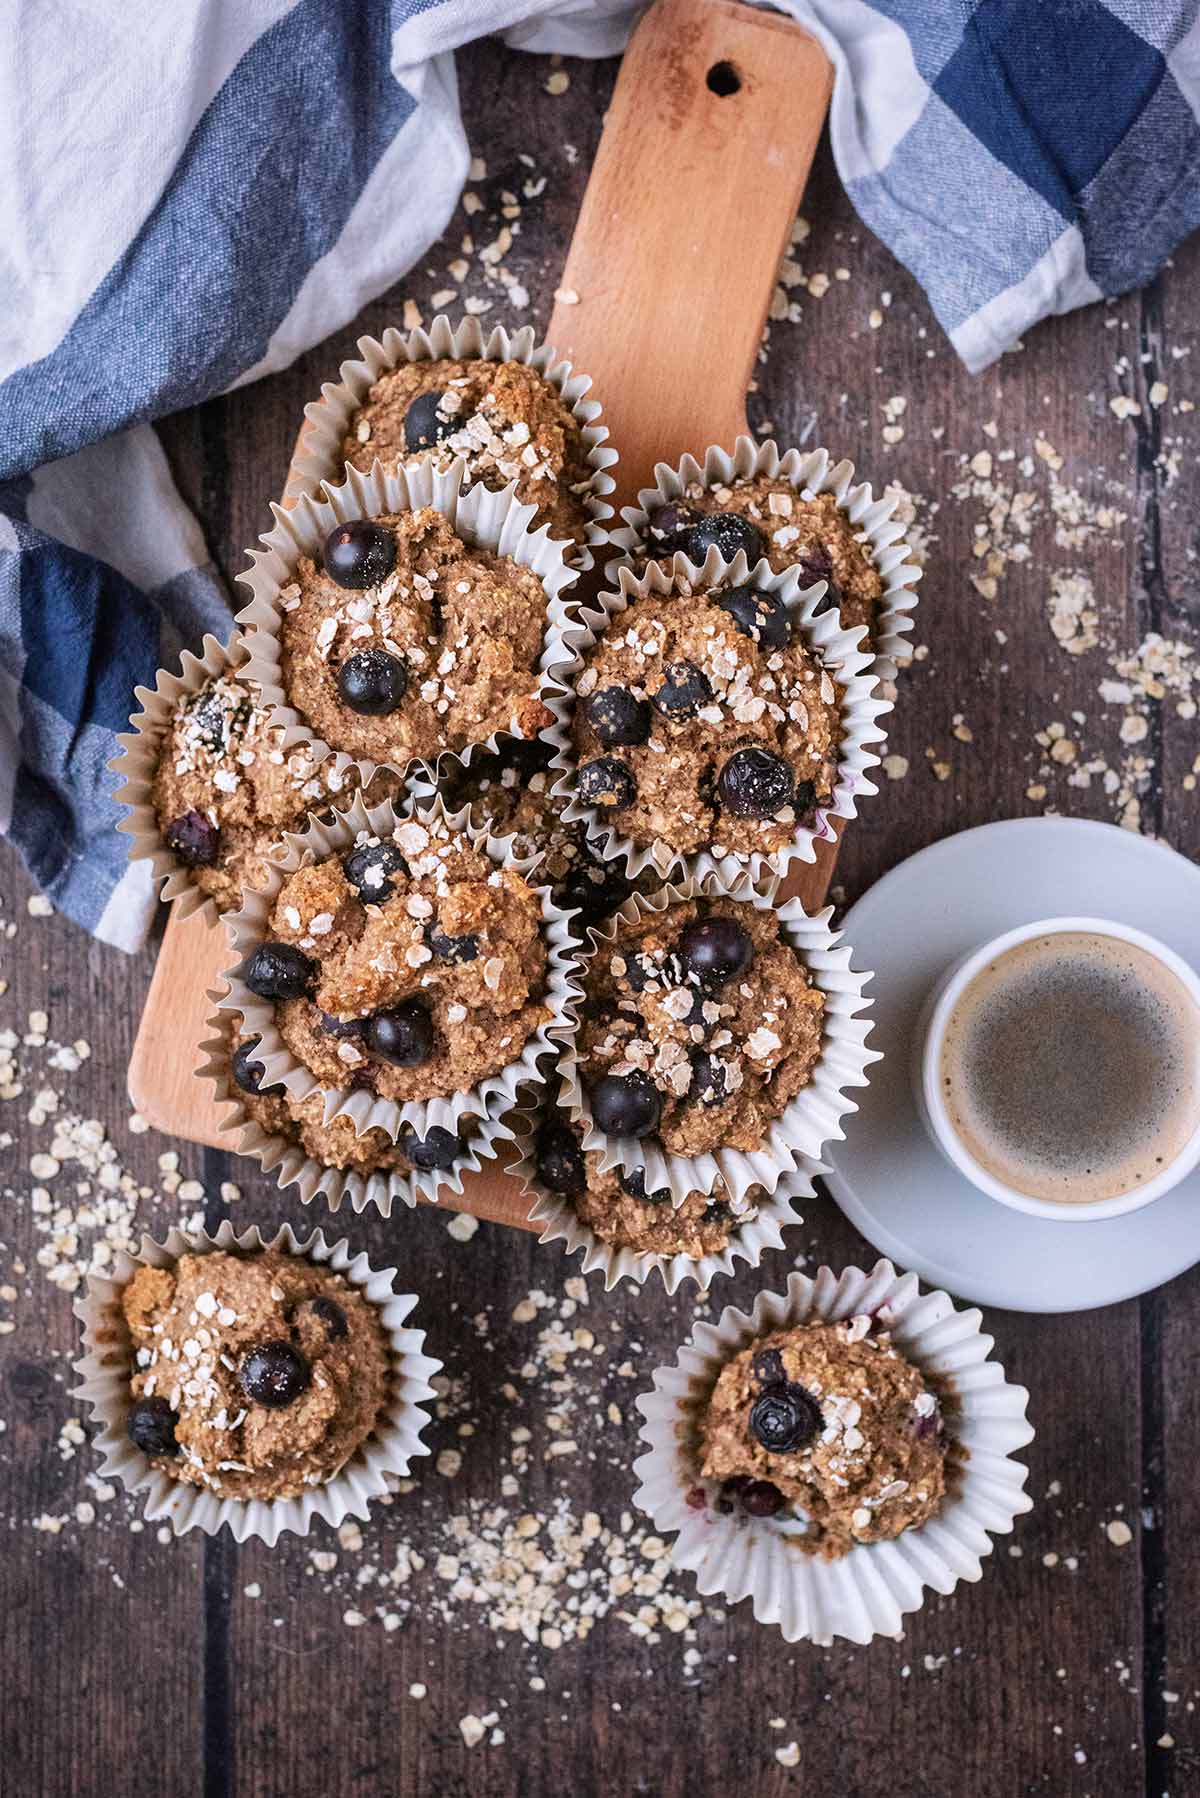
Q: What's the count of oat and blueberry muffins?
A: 12